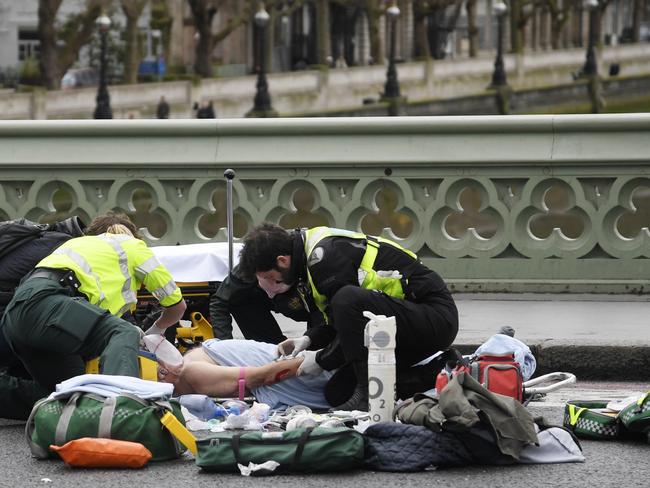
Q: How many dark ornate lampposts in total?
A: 5